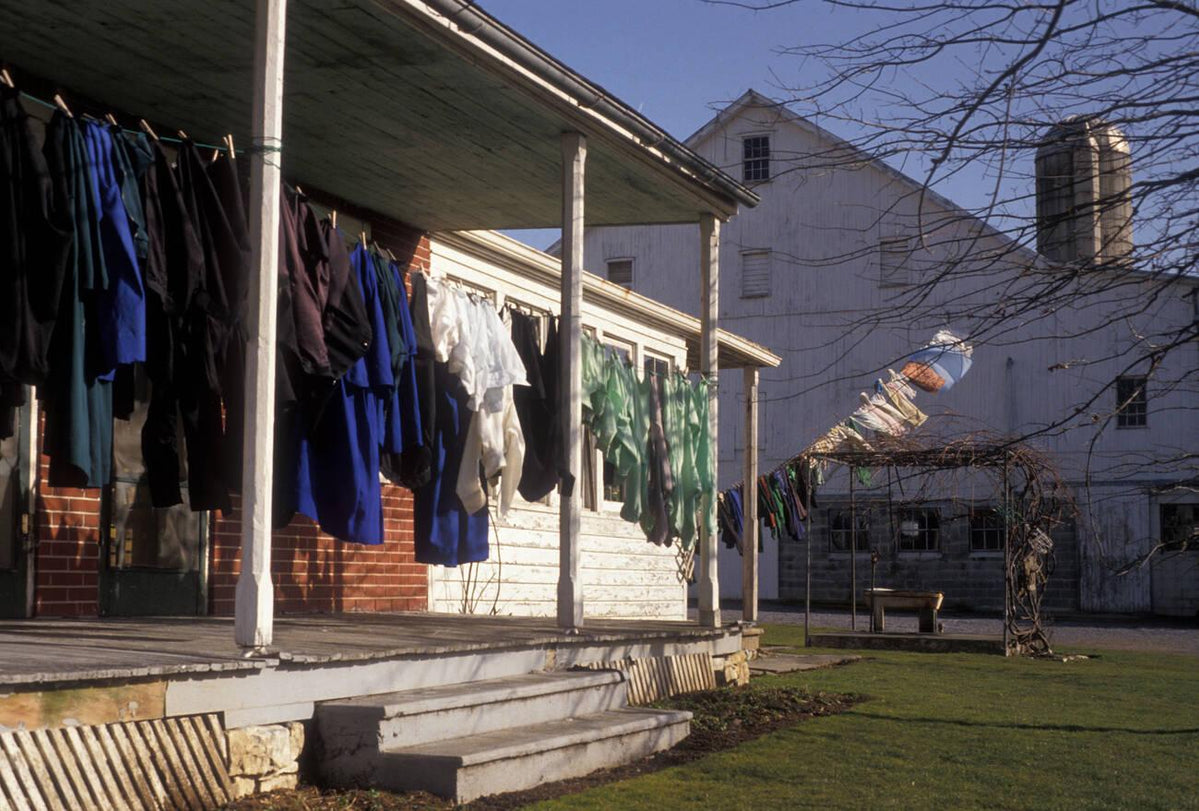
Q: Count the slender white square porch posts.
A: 4